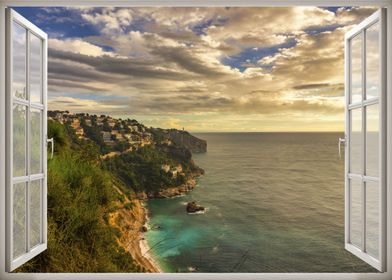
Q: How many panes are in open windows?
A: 12